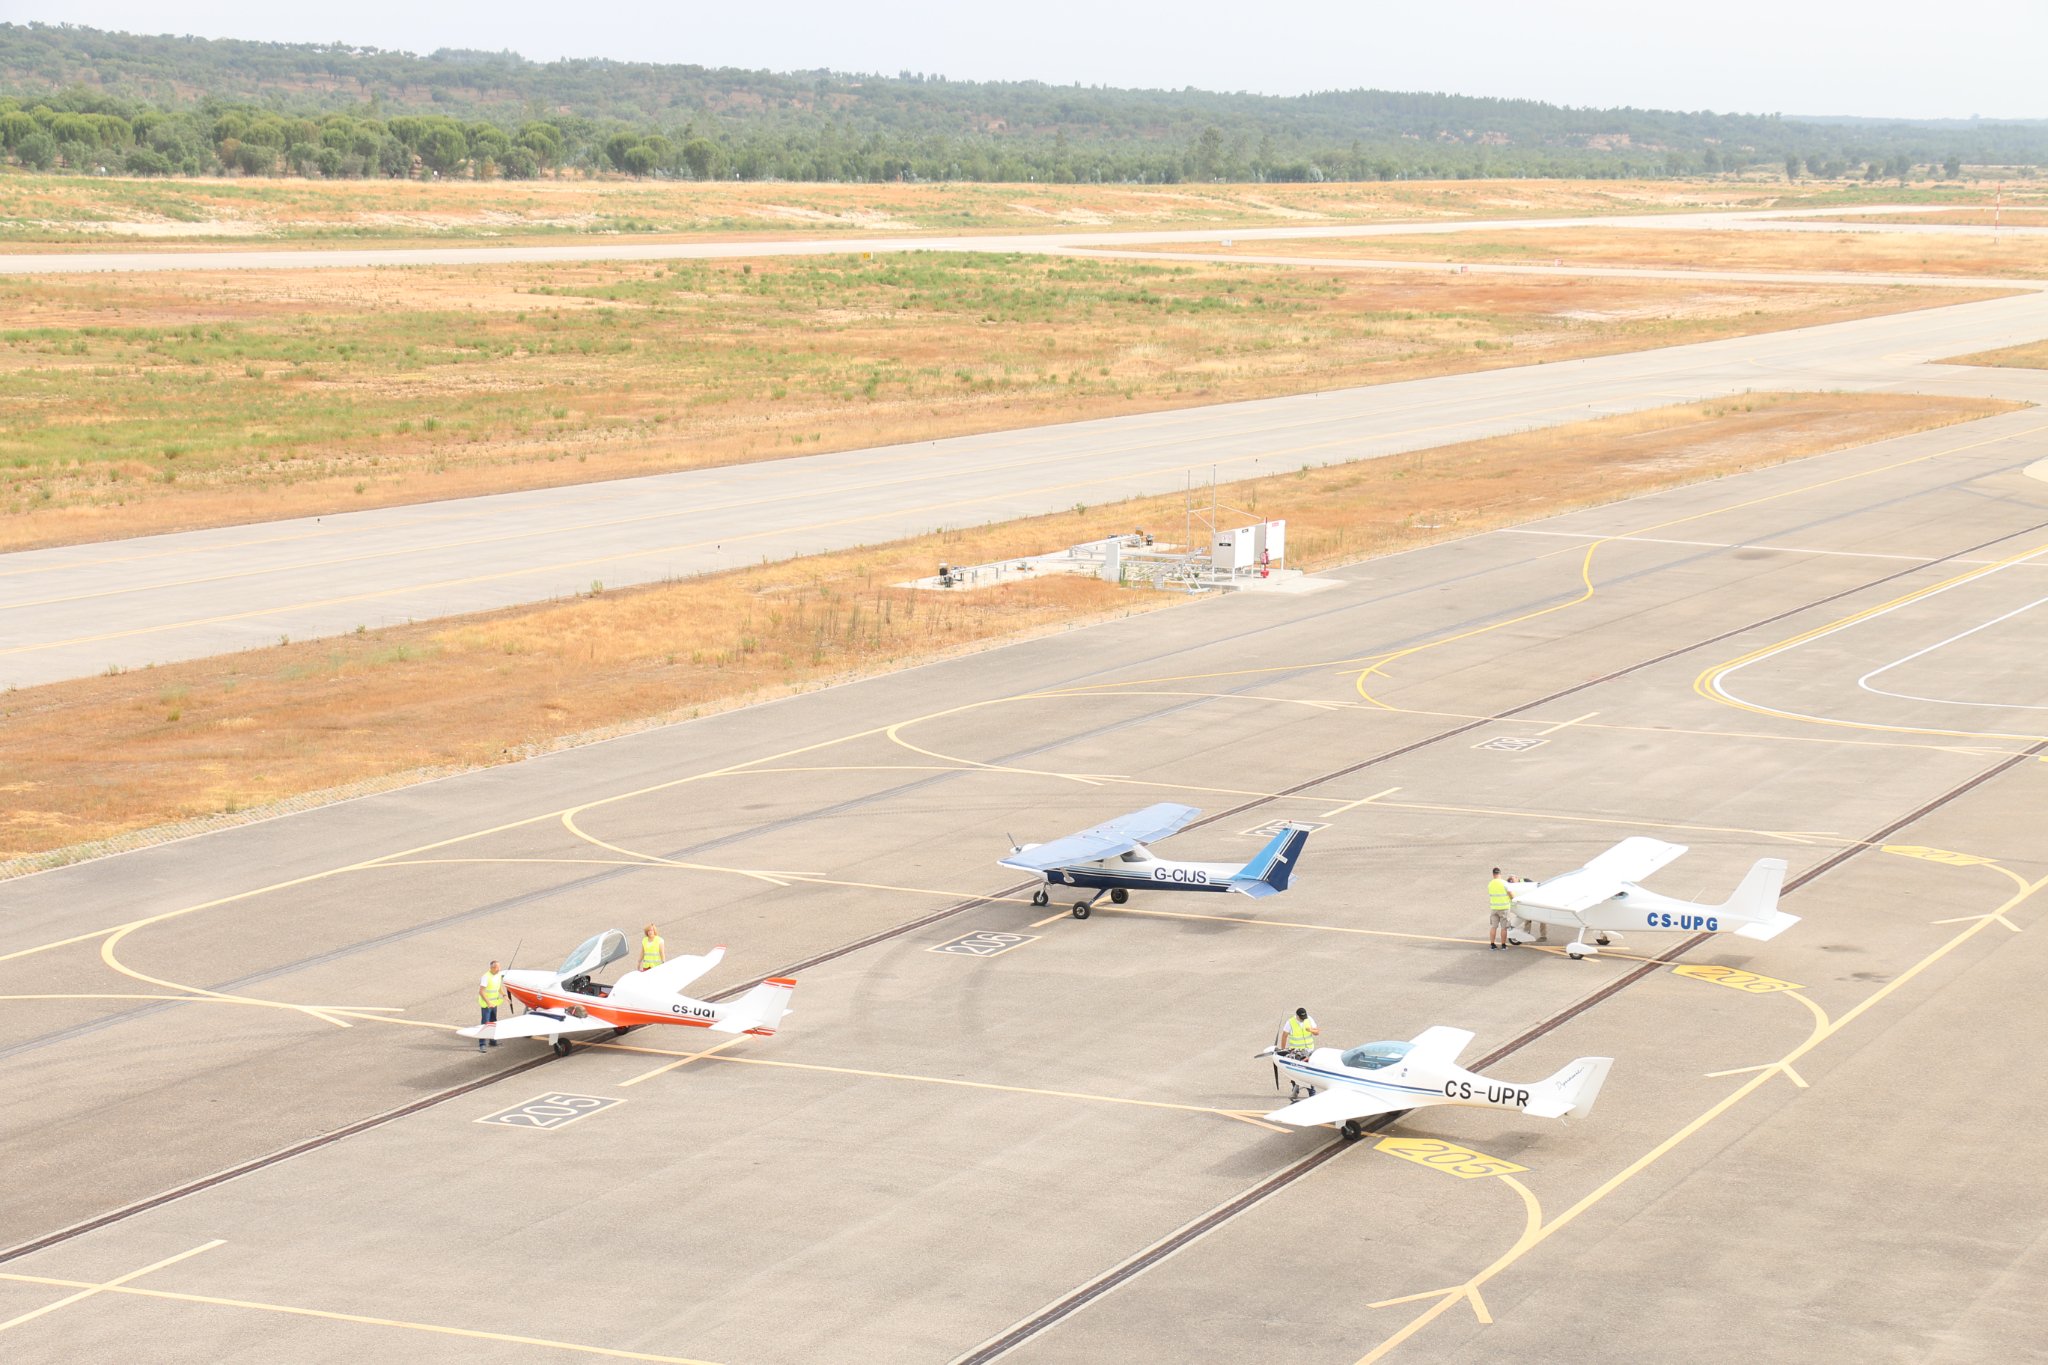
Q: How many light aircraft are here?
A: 4